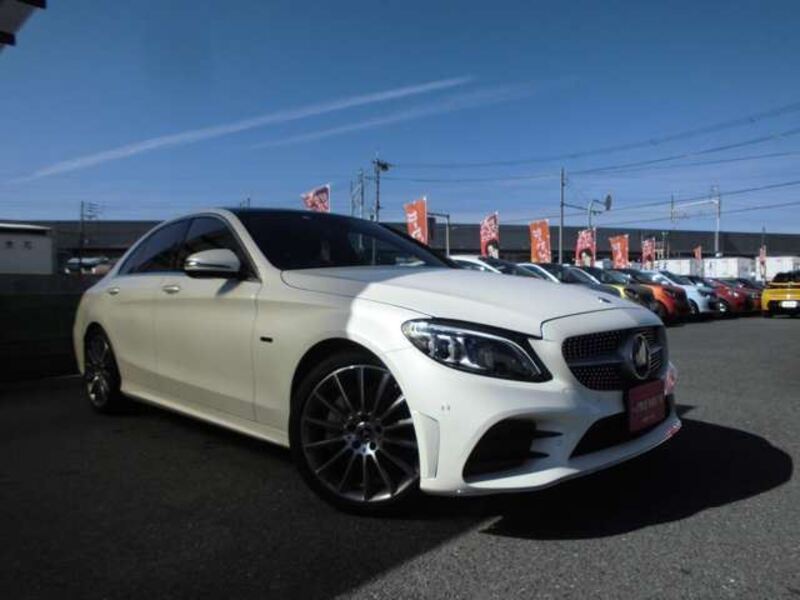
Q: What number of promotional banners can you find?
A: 9